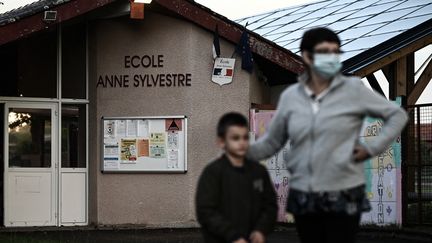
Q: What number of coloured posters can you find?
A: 5